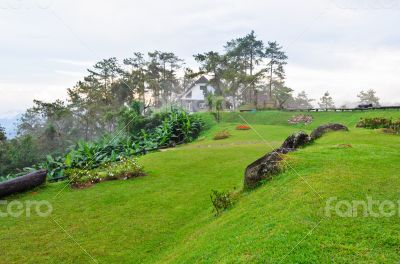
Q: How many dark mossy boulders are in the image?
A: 3